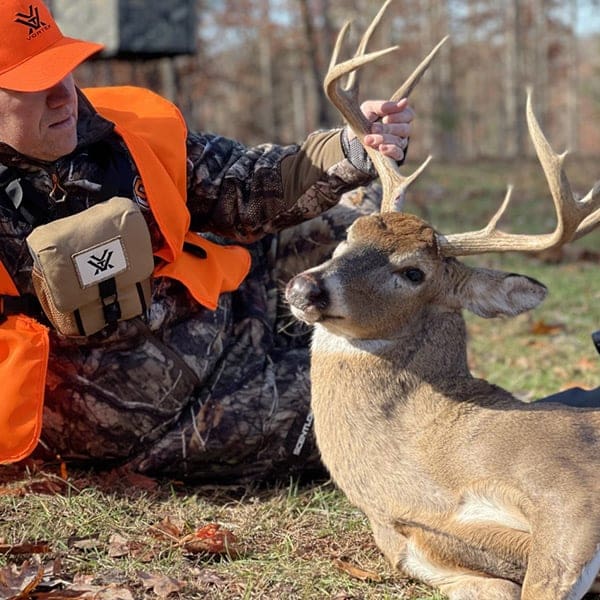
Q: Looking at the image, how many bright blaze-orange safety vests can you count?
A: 1